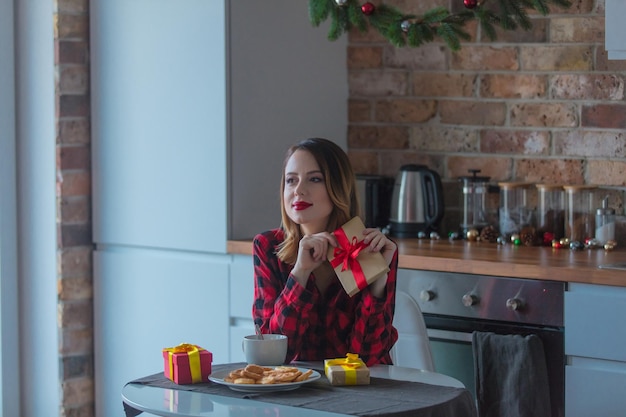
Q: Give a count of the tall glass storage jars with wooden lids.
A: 3